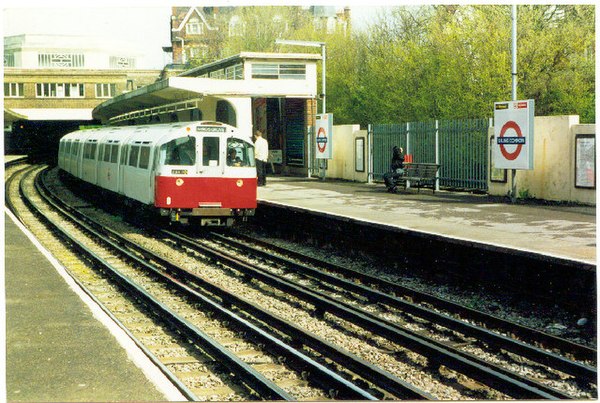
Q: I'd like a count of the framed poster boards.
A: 3